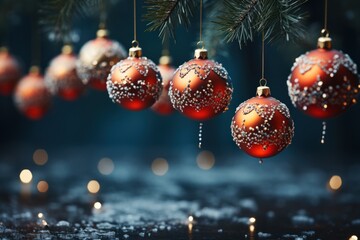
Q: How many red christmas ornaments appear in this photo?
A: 9